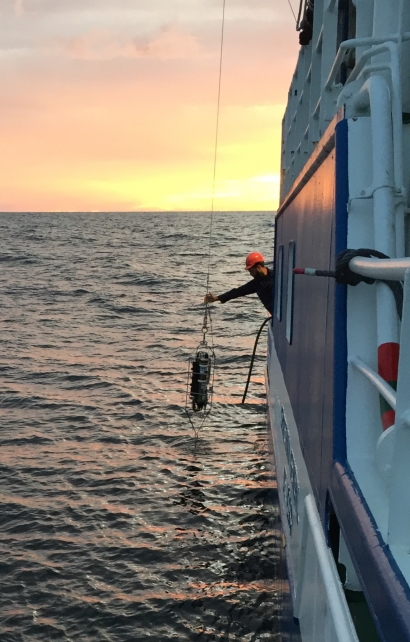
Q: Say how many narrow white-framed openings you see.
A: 2